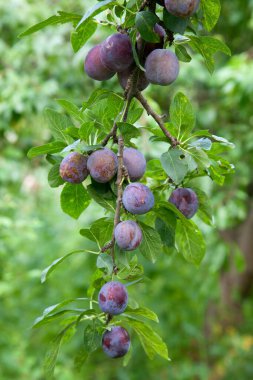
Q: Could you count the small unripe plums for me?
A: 0